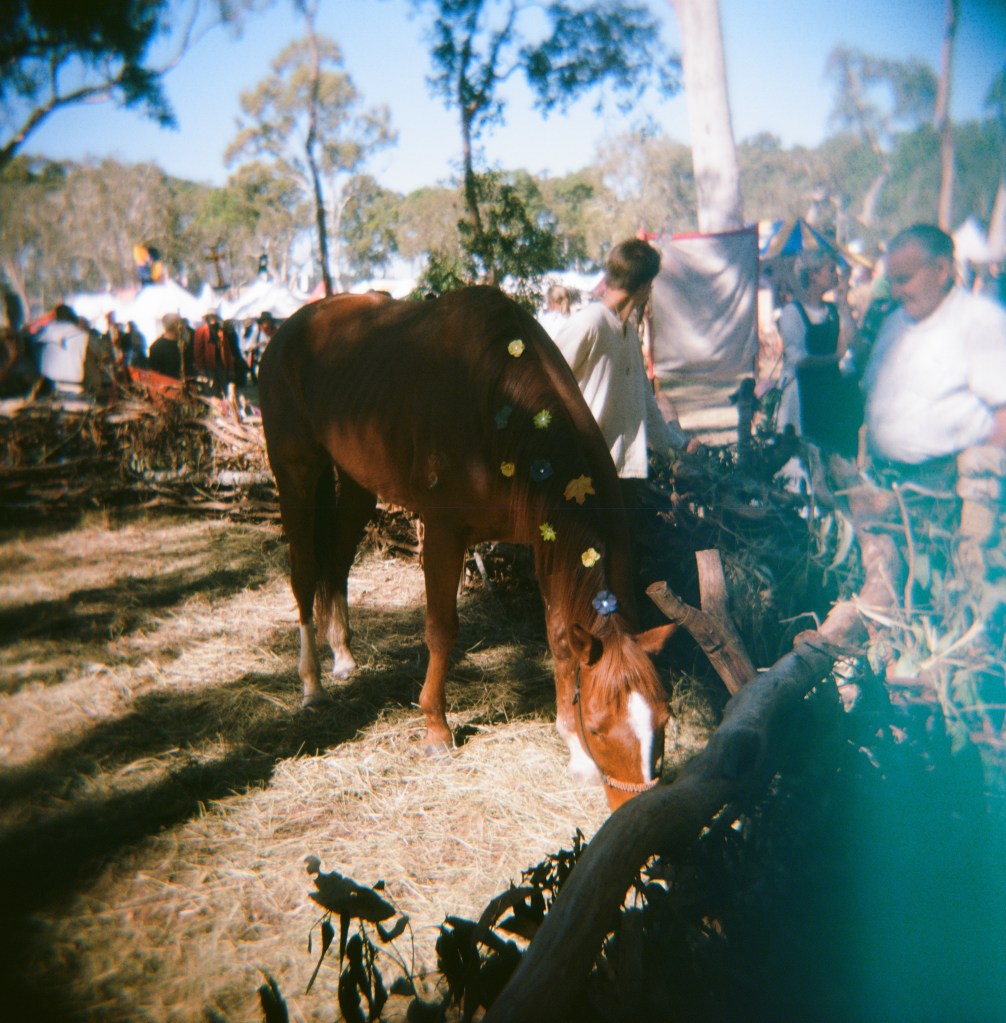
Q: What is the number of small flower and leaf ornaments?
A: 9